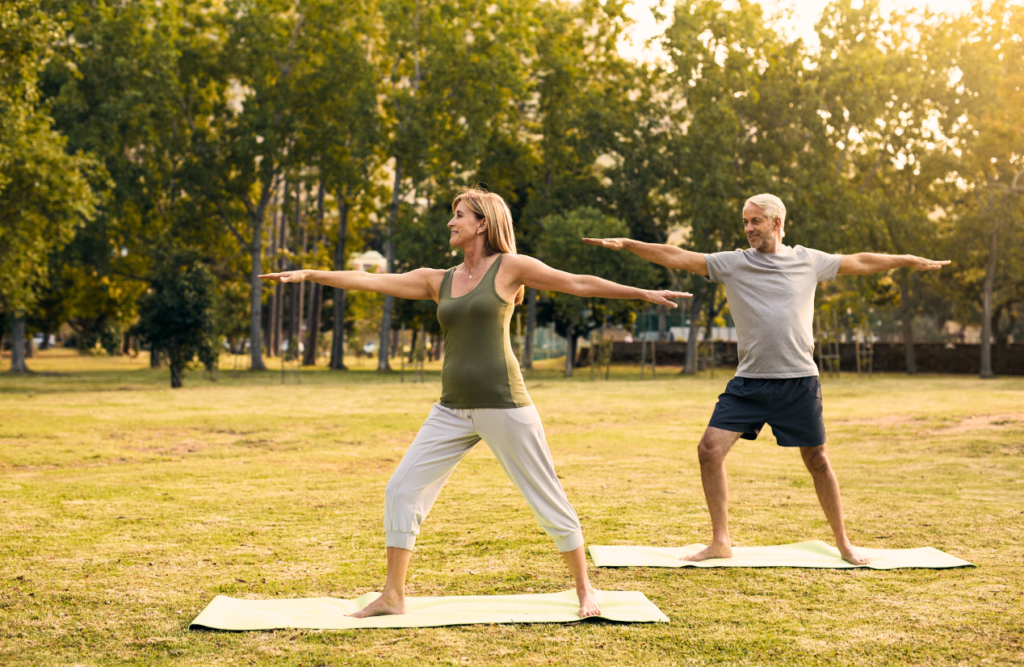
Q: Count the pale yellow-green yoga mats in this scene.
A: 2